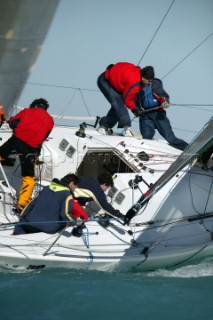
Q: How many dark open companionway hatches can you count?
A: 1